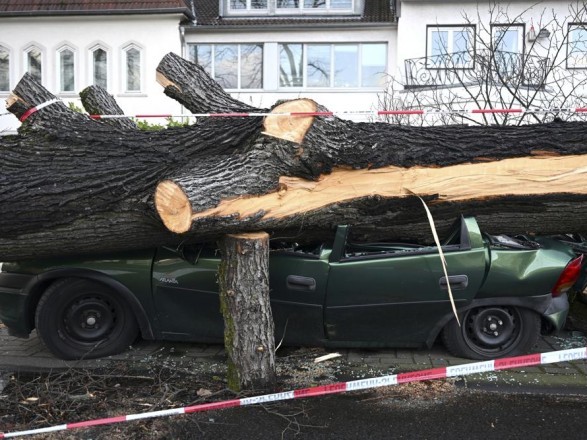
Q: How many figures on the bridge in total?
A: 0